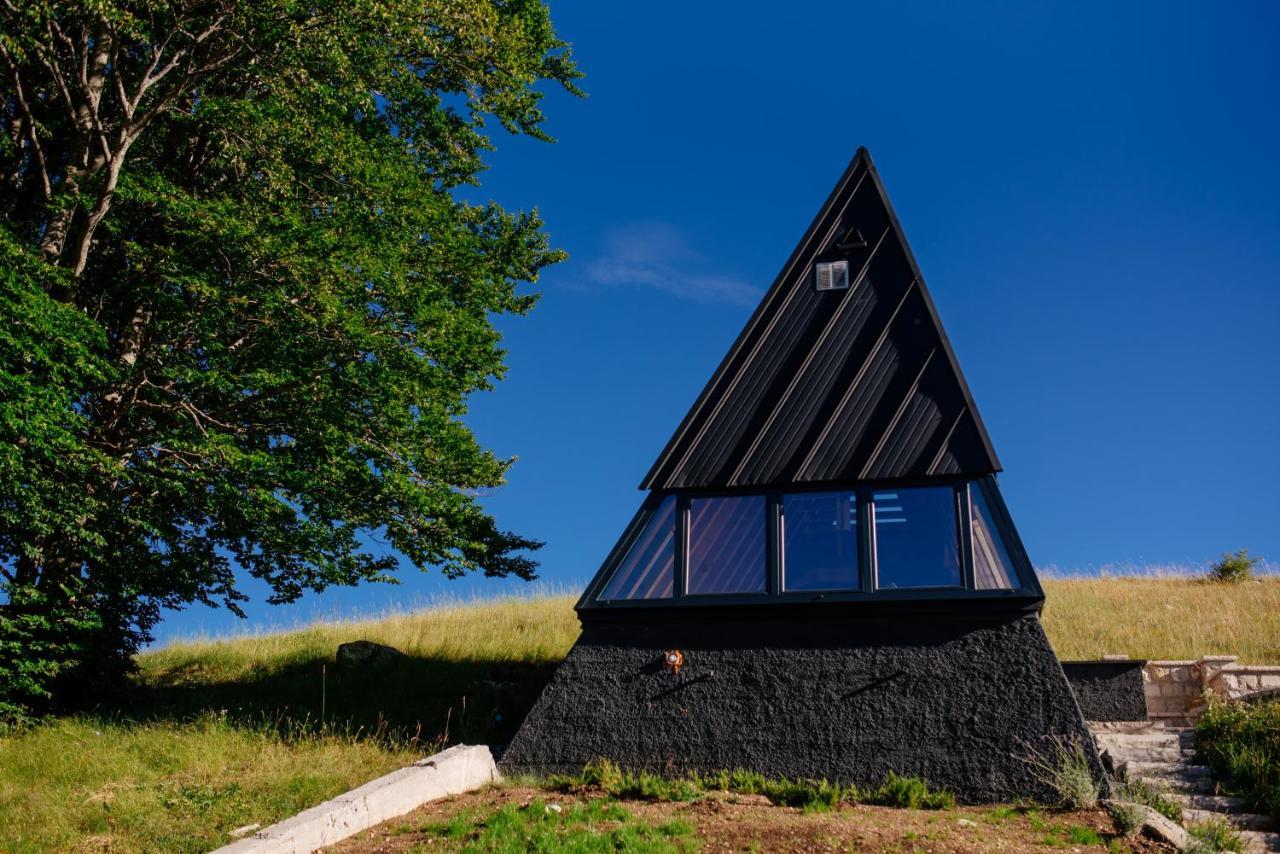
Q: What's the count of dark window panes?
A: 5